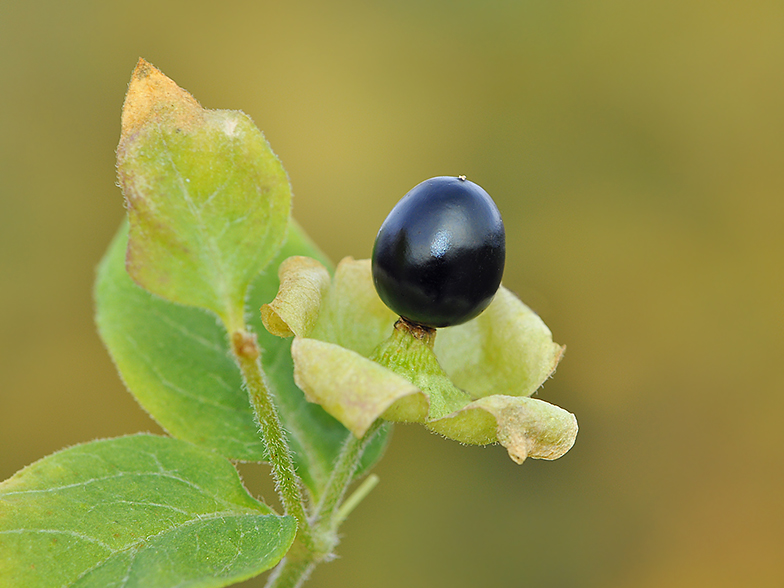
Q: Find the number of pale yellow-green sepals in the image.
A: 5